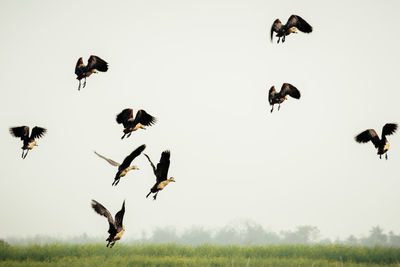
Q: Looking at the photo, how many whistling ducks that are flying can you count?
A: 9